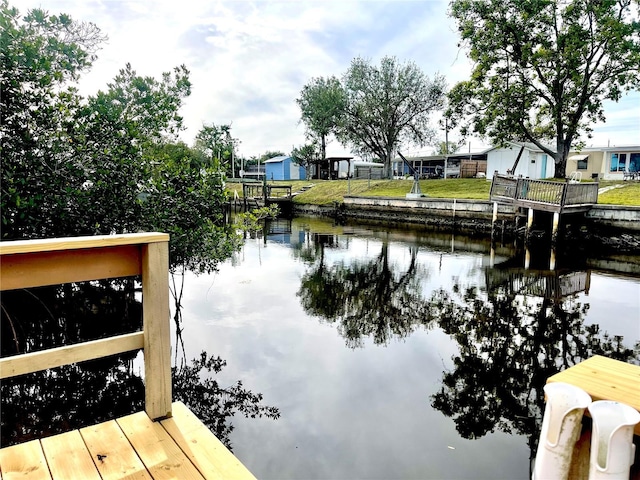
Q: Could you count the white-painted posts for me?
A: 3